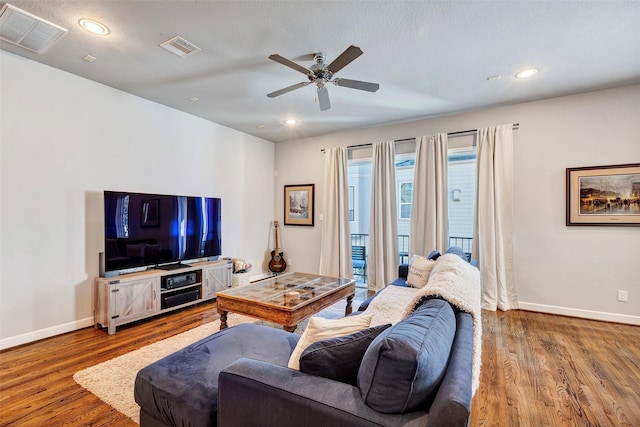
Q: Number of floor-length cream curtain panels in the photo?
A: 4